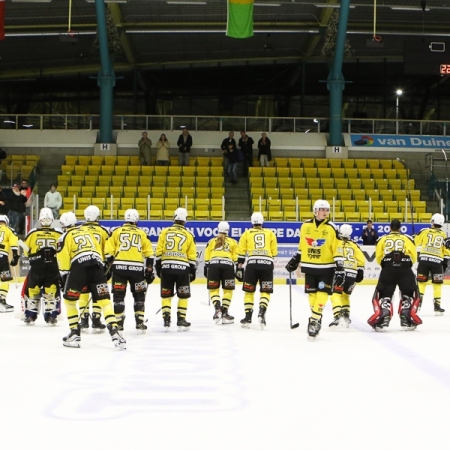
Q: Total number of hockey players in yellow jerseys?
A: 12